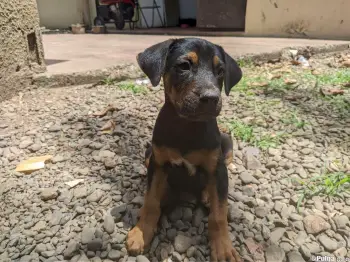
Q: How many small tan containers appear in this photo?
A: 2